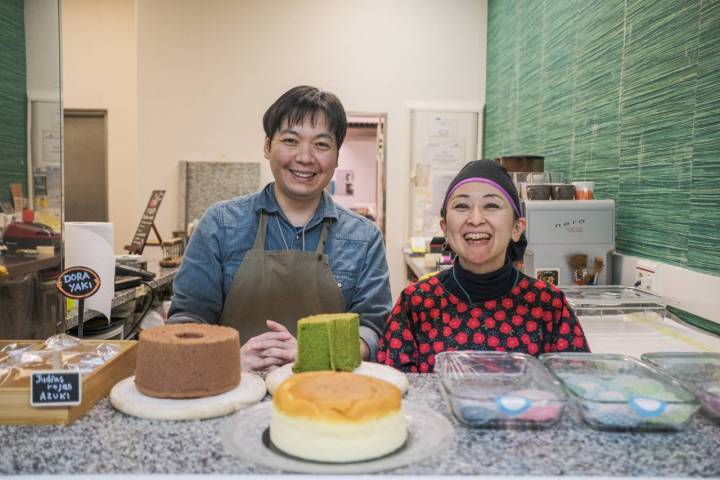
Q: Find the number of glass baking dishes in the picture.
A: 3